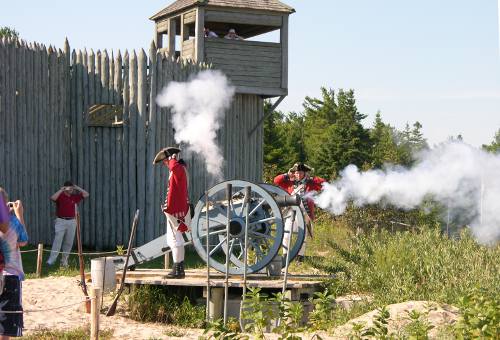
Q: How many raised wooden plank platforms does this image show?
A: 1